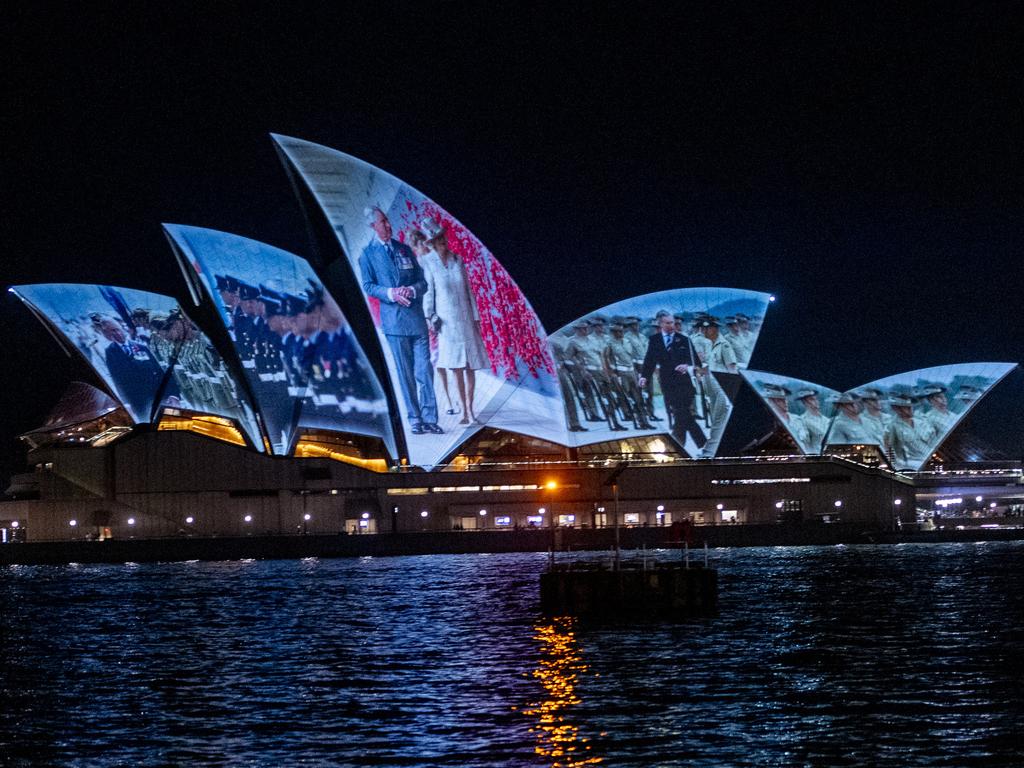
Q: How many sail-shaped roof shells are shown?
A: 6